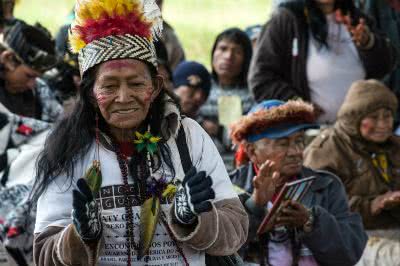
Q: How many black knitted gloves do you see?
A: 2